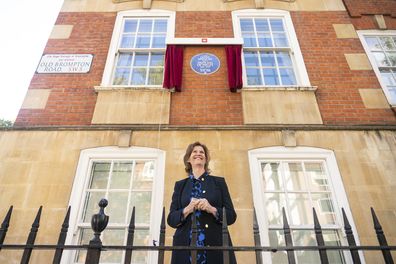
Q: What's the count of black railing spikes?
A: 12